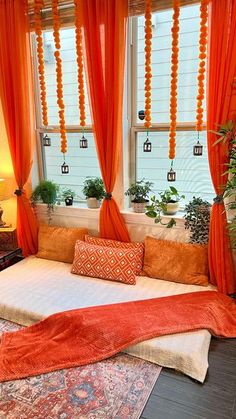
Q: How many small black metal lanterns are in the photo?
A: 6